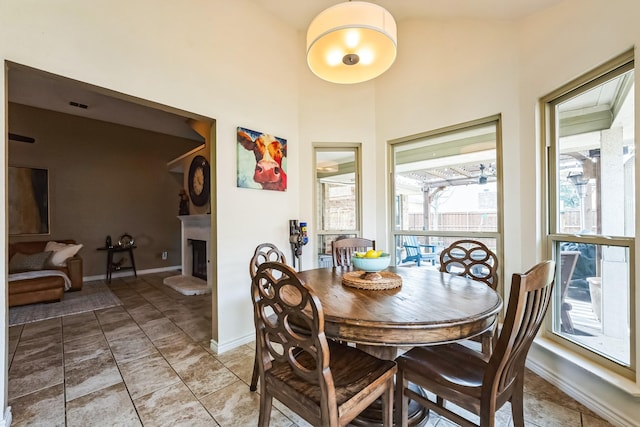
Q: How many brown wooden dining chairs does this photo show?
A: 5